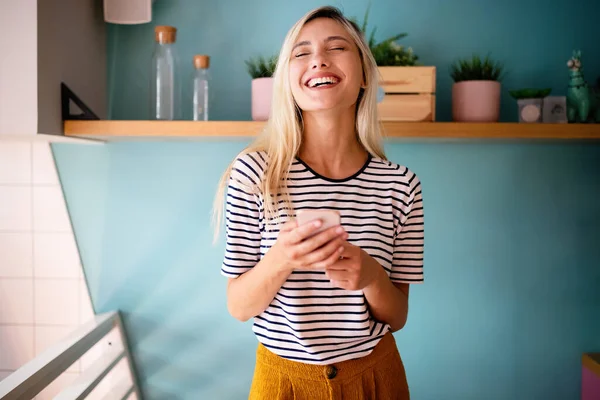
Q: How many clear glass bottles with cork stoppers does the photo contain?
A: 2